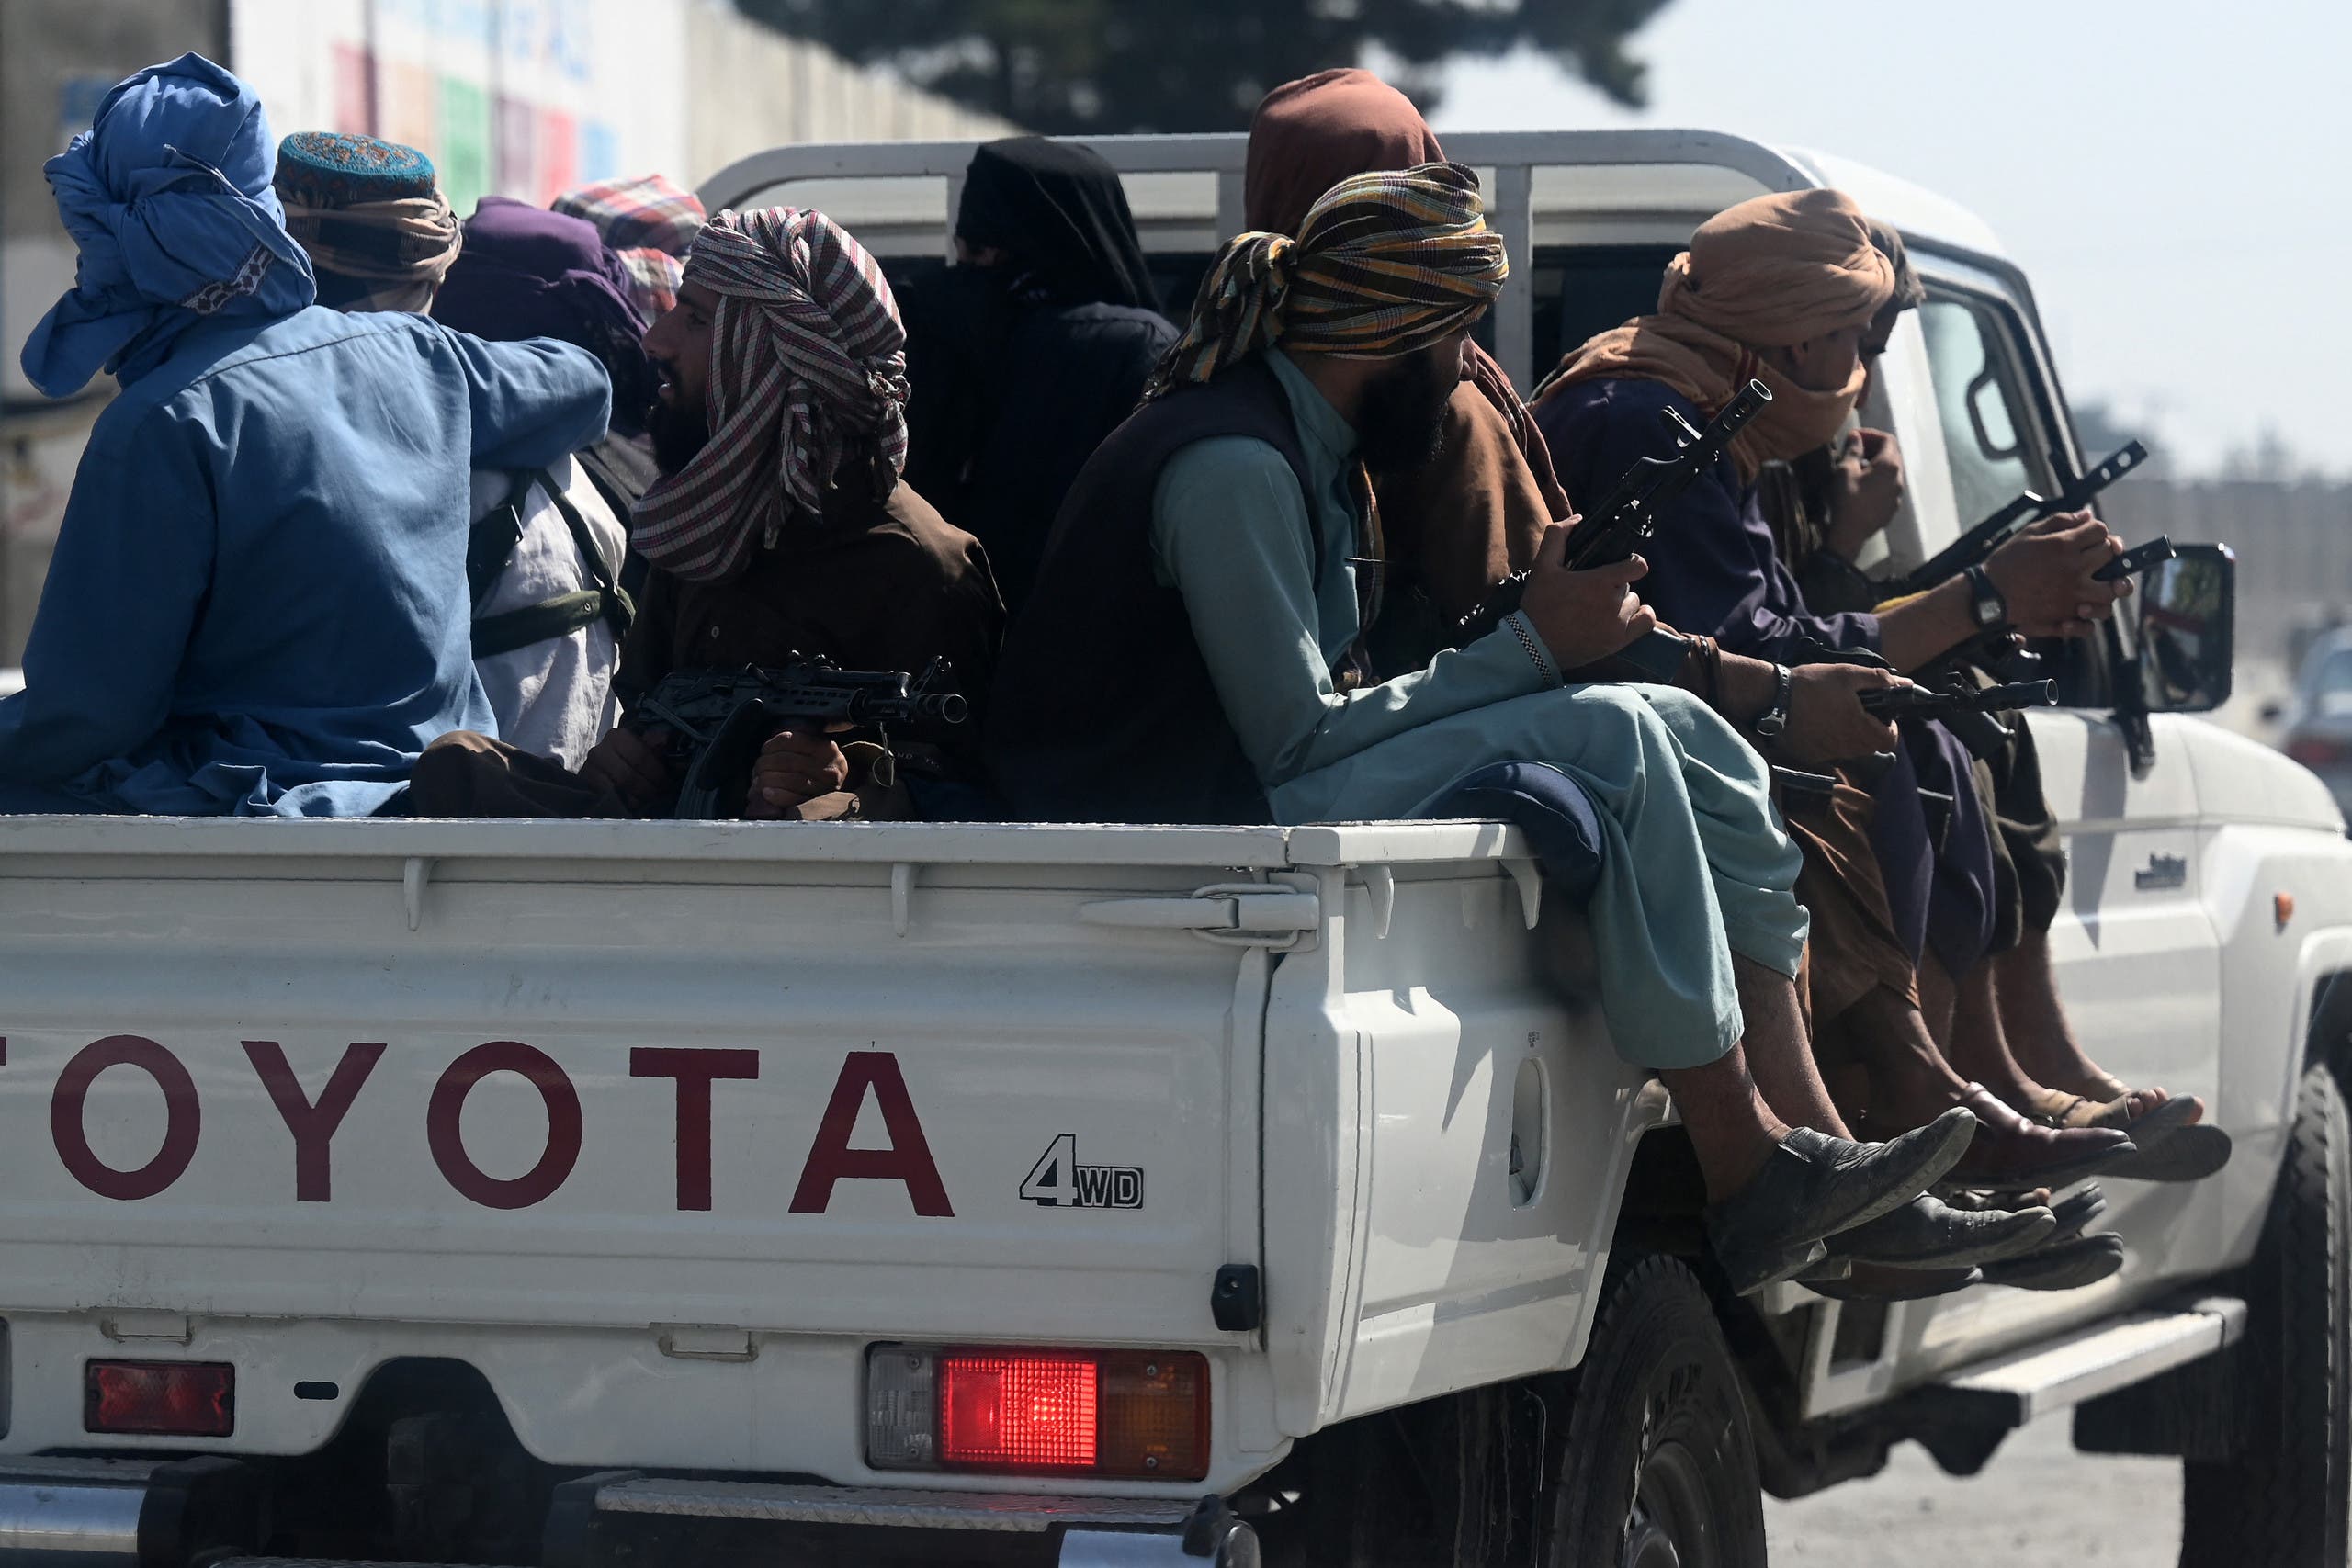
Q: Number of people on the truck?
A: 10